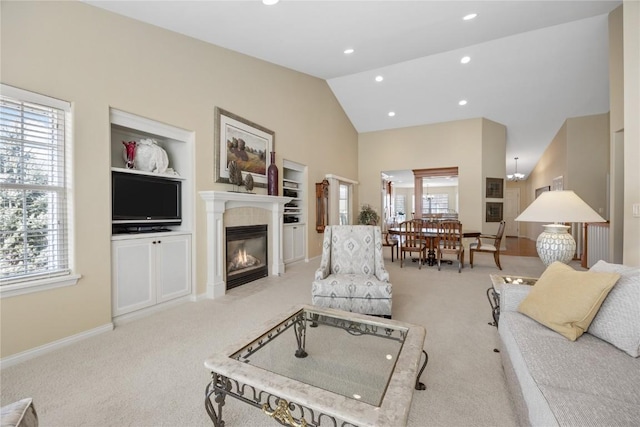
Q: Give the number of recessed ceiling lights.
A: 7